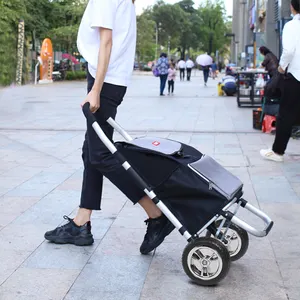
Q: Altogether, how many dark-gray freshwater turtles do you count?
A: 0